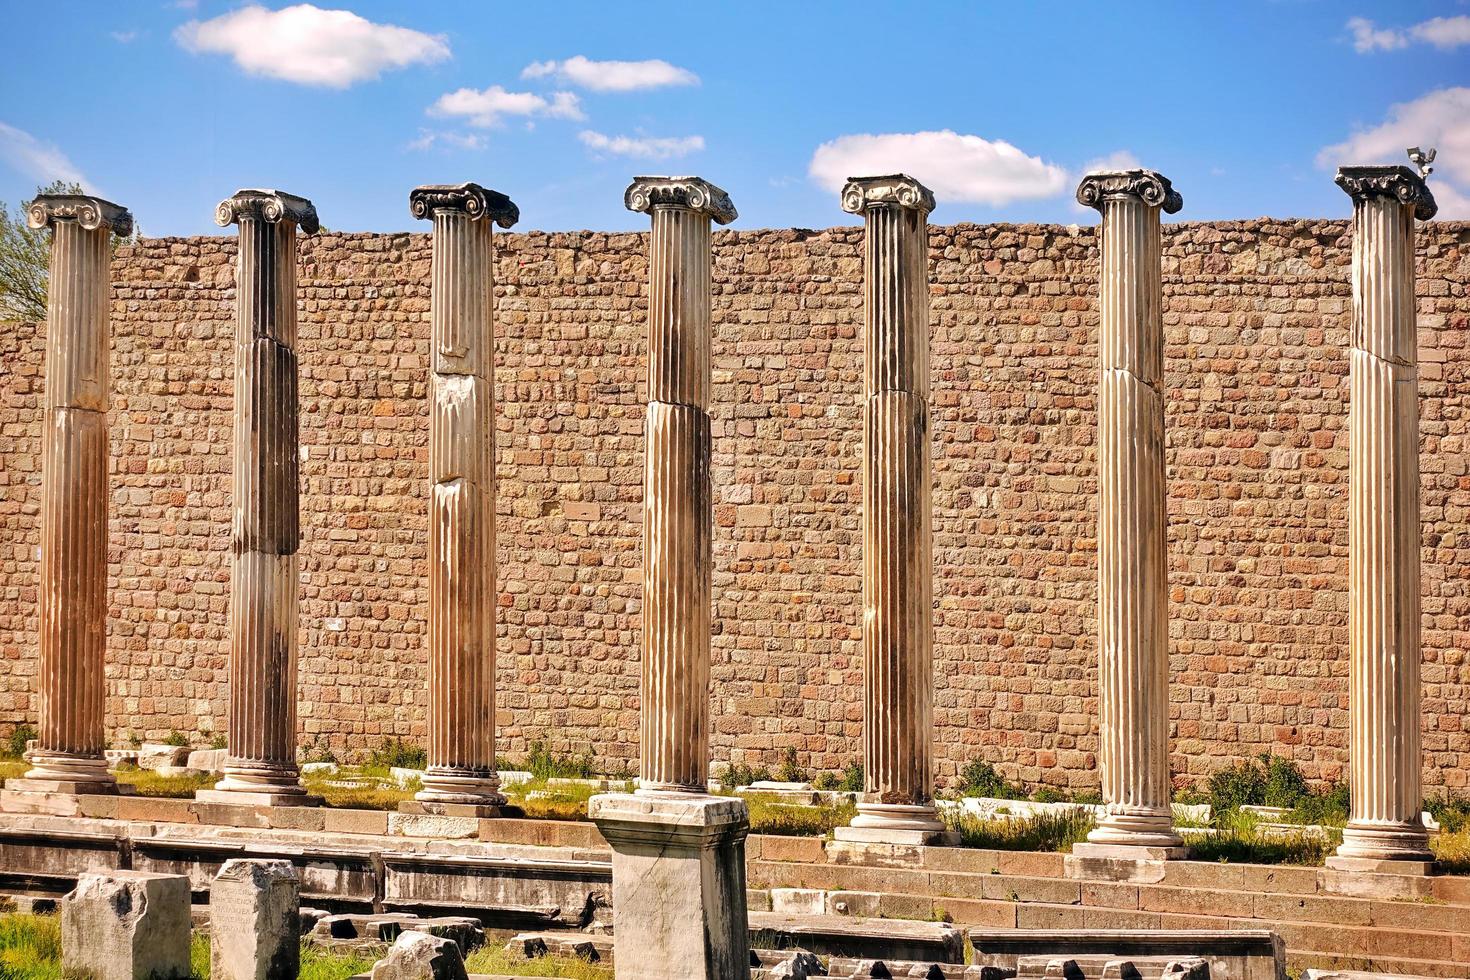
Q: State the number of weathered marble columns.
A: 7